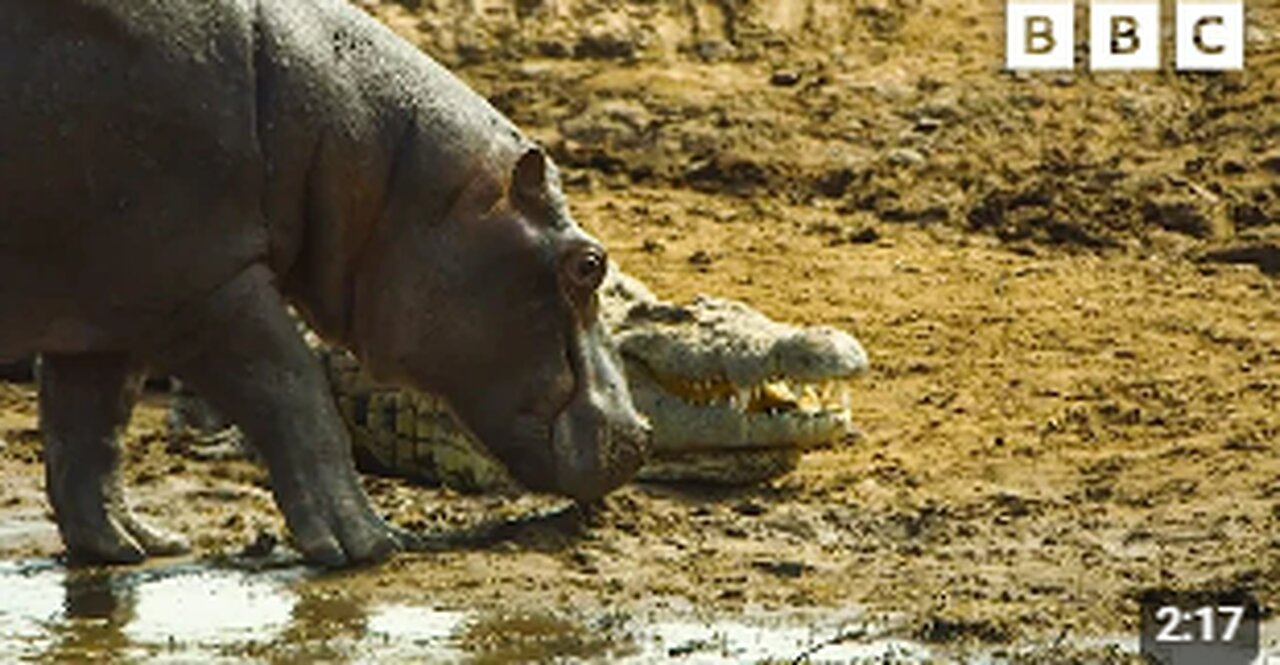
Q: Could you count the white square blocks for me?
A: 3